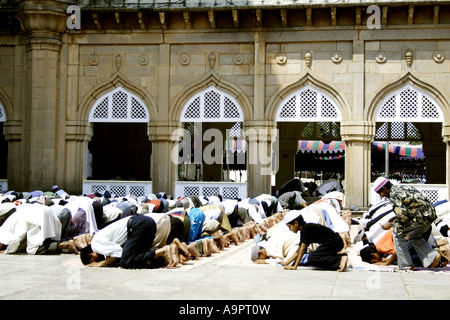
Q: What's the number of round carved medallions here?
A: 8